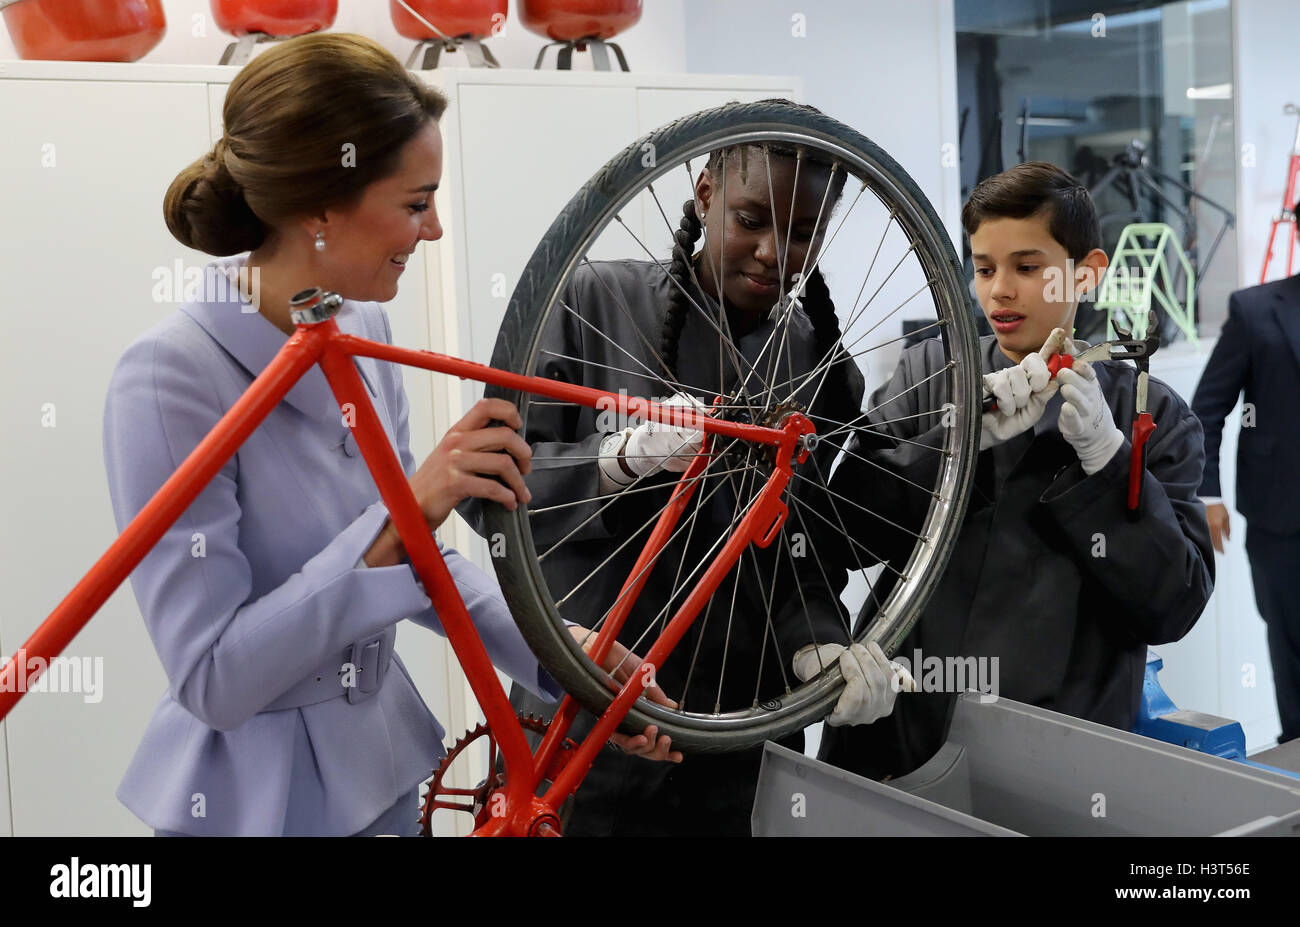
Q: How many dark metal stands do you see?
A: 3